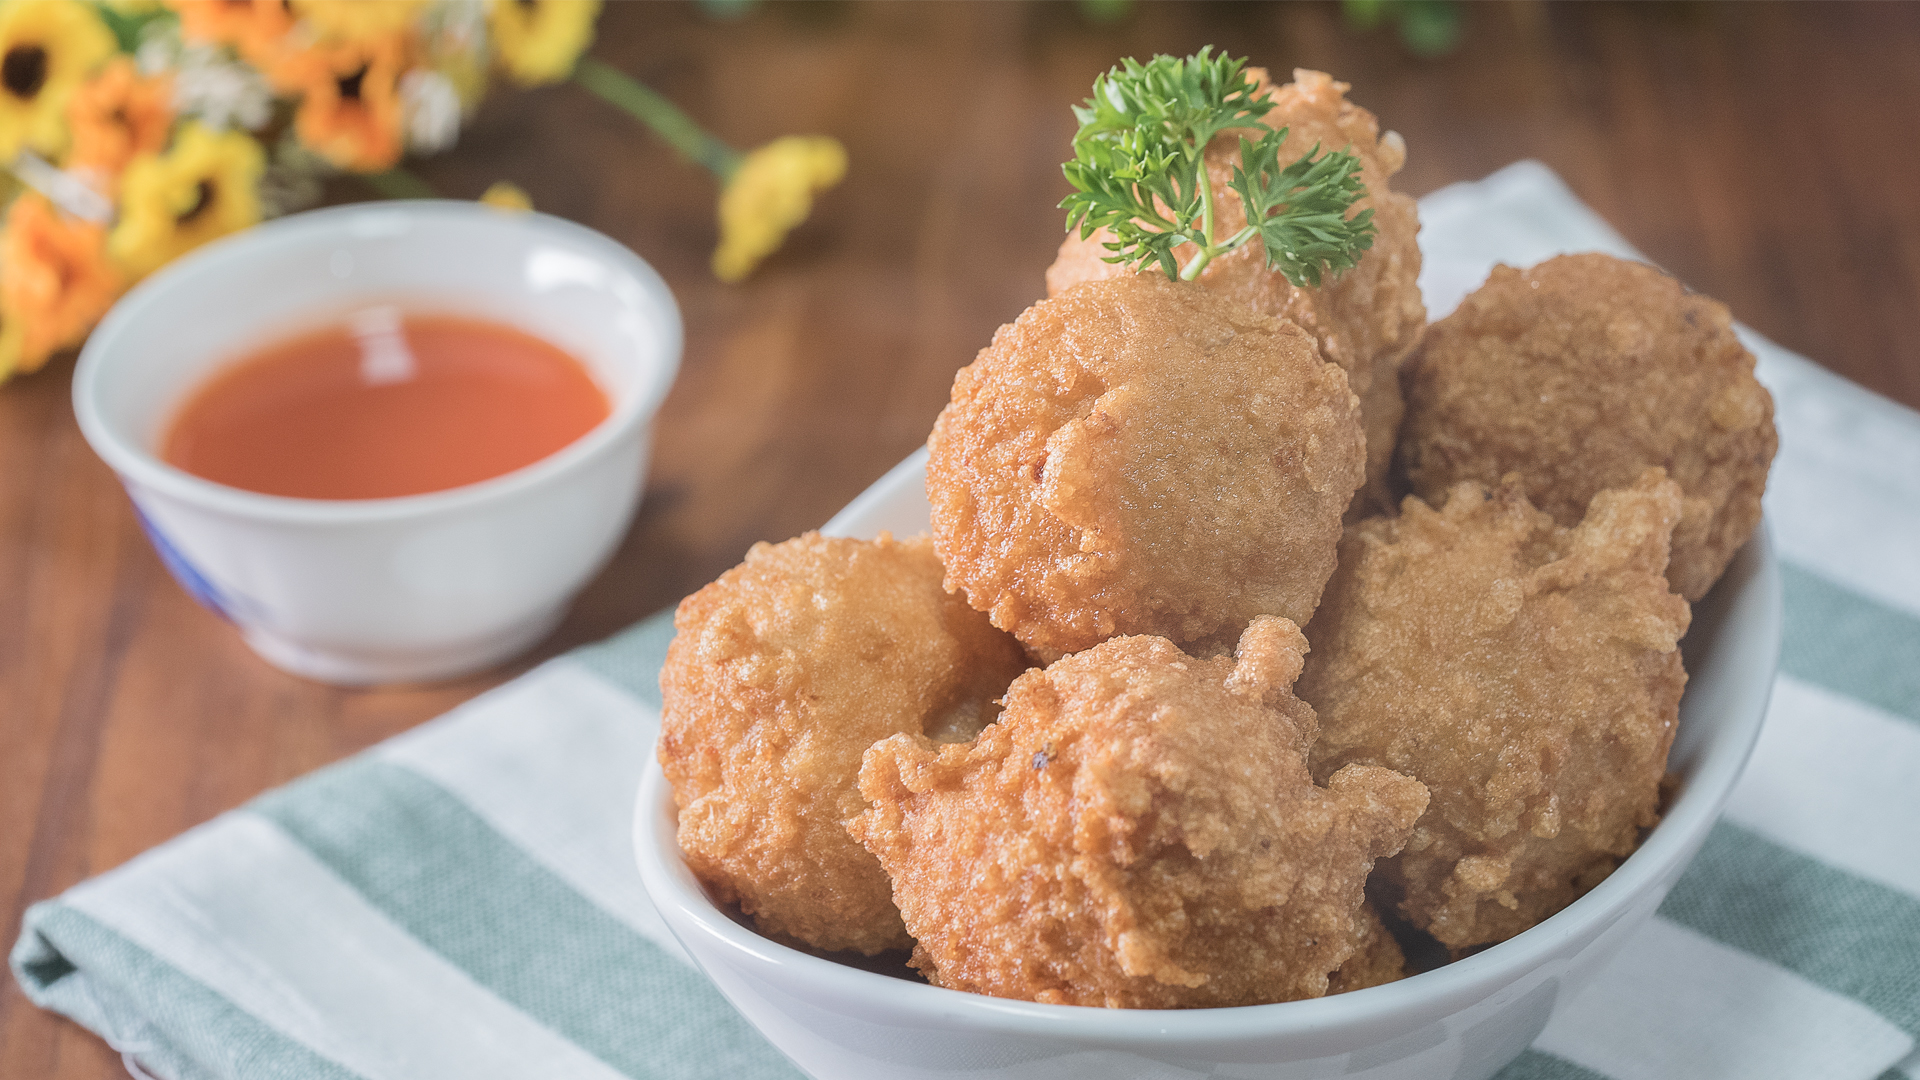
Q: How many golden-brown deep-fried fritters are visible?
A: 6